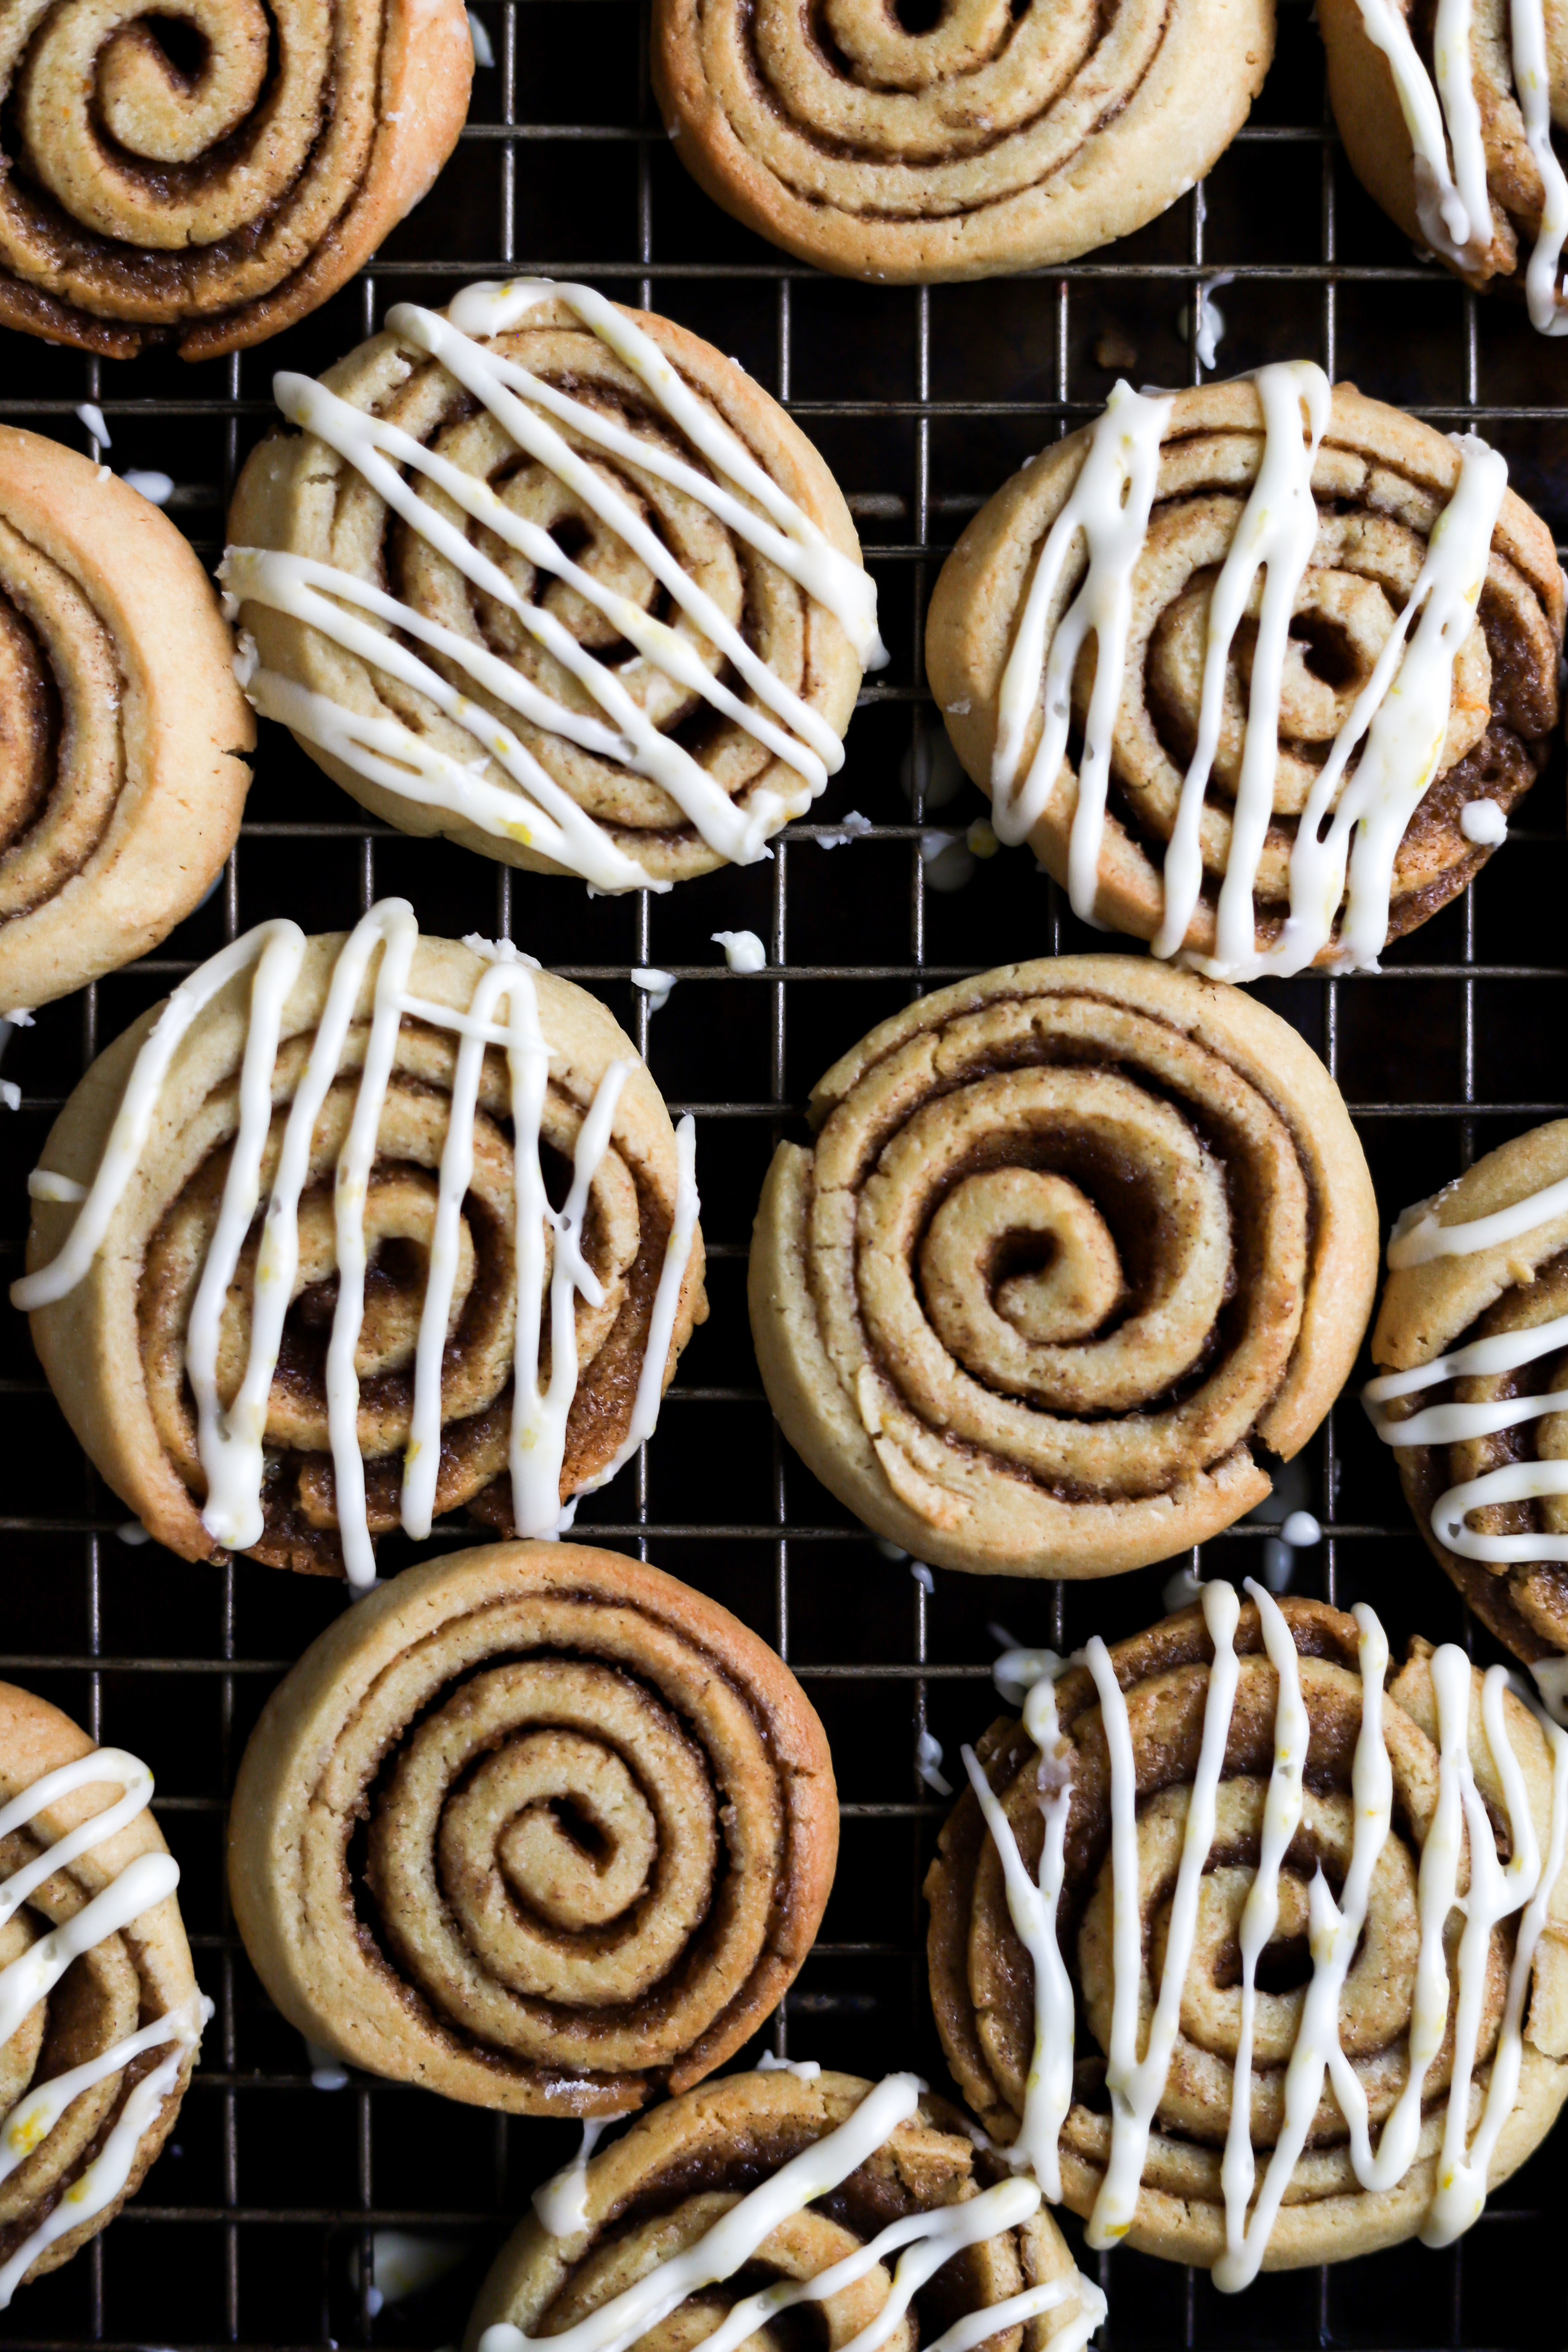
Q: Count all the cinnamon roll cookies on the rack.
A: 13